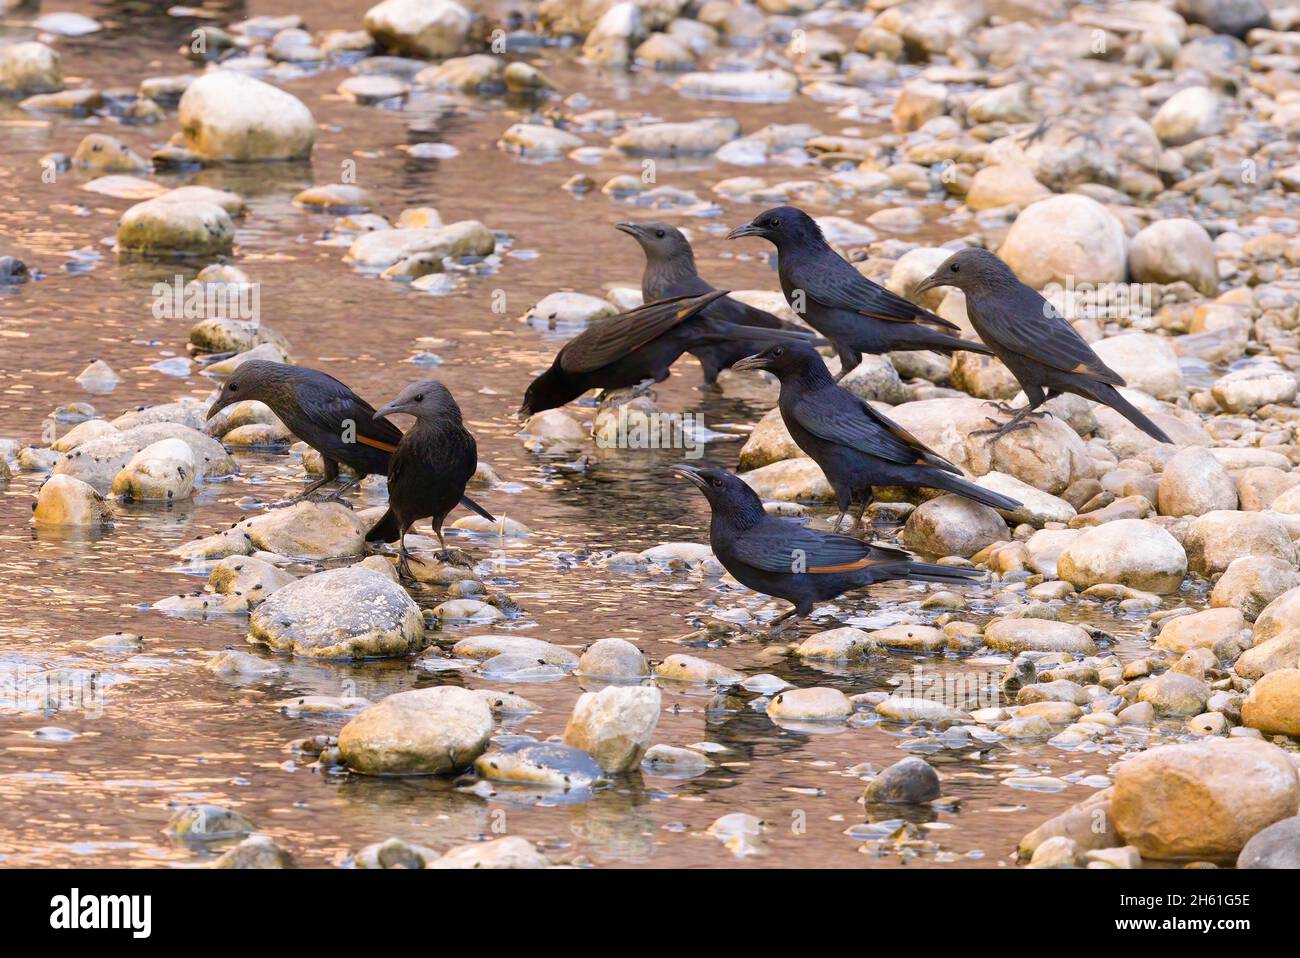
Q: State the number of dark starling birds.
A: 8